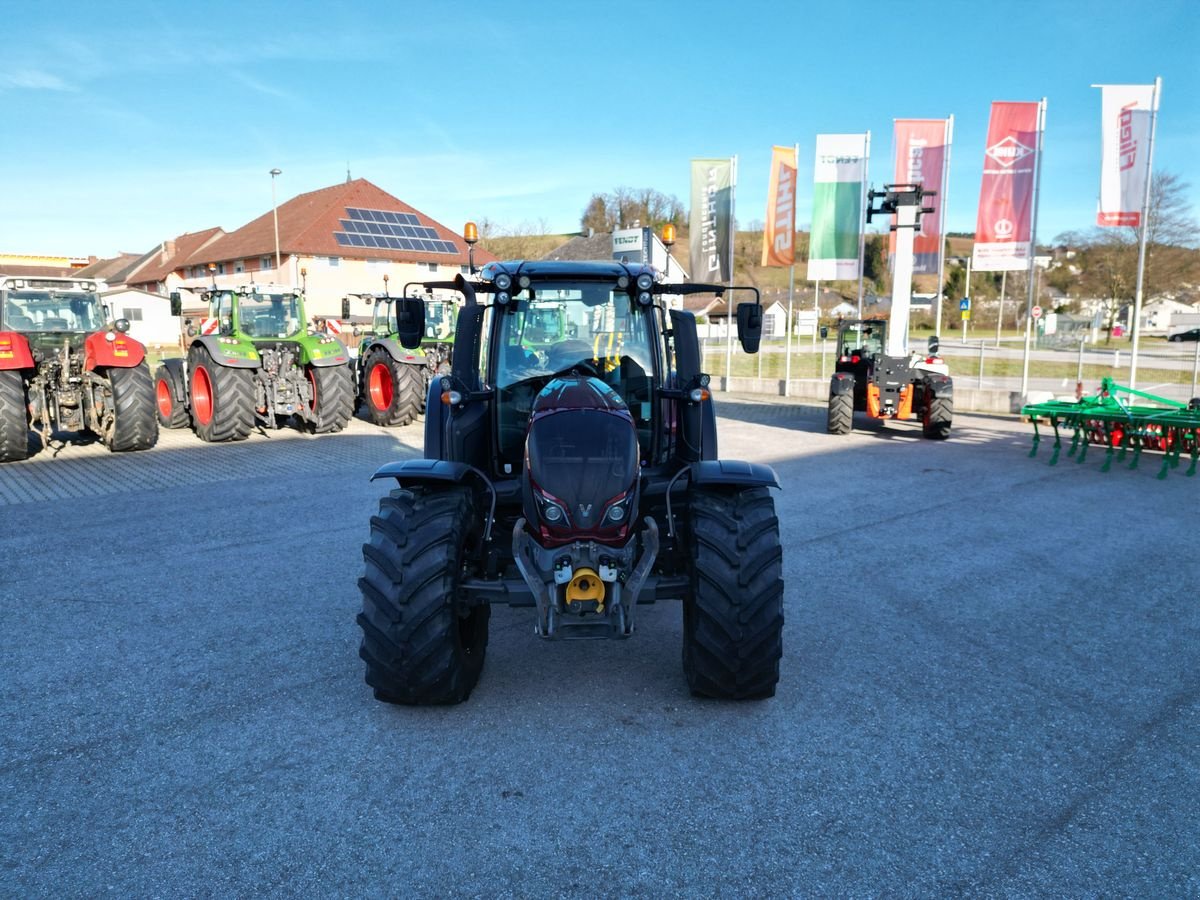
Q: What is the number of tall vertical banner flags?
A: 6